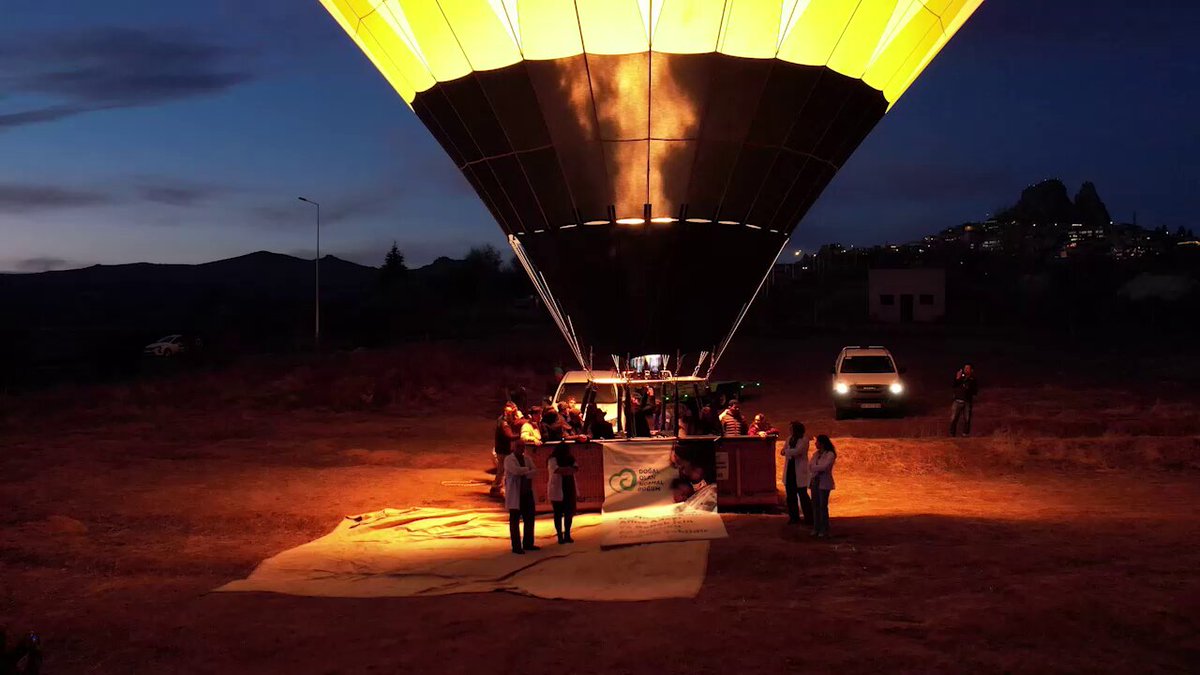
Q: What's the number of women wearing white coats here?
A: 3